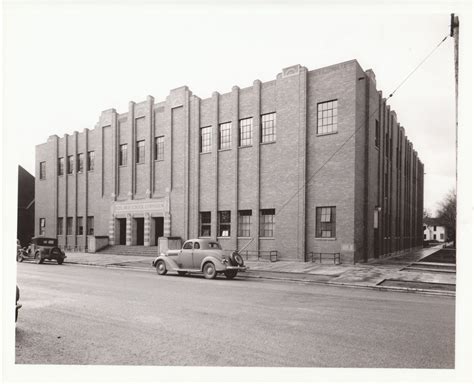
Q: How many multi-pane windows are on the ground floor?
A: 10